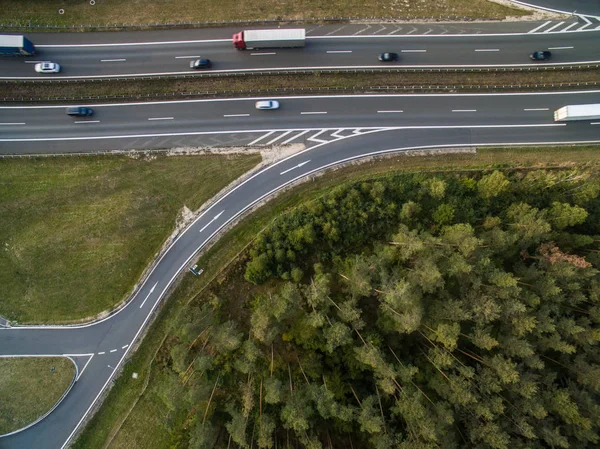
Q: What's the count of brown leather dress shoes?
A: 0